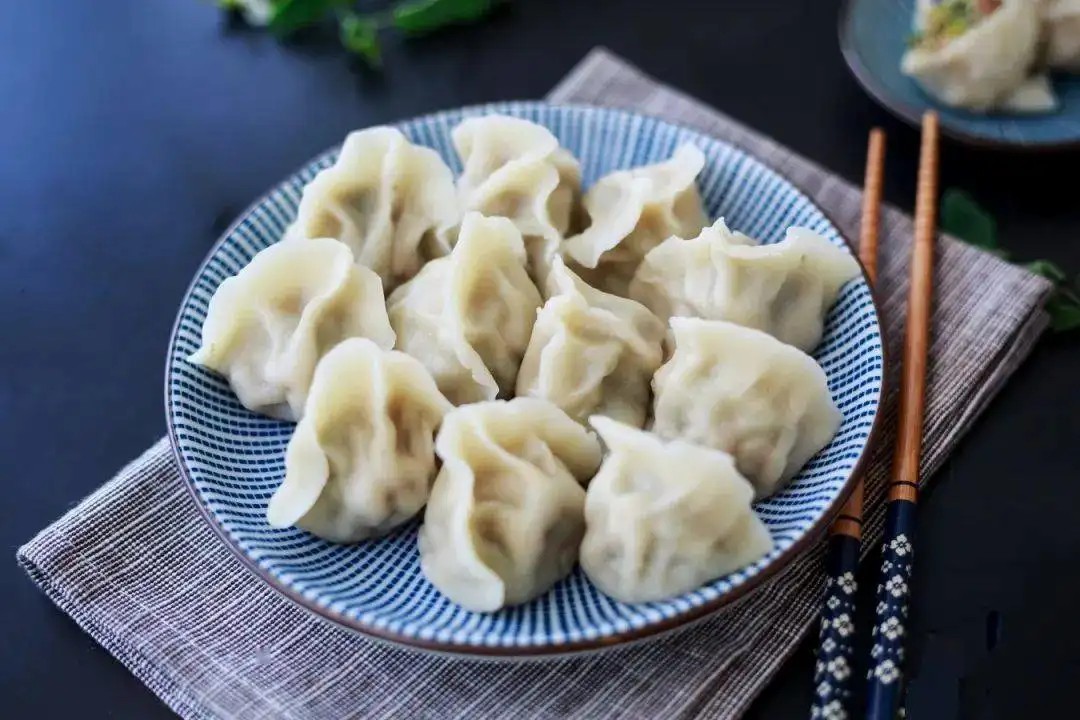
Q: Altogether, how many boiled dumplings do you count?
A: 11